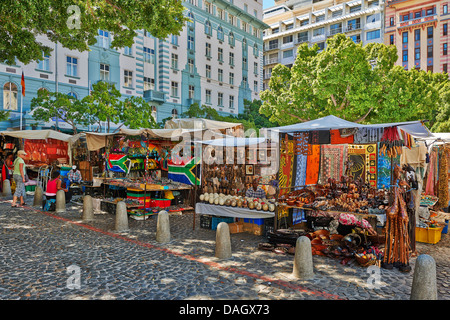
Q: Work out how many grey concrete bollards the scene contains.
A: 9